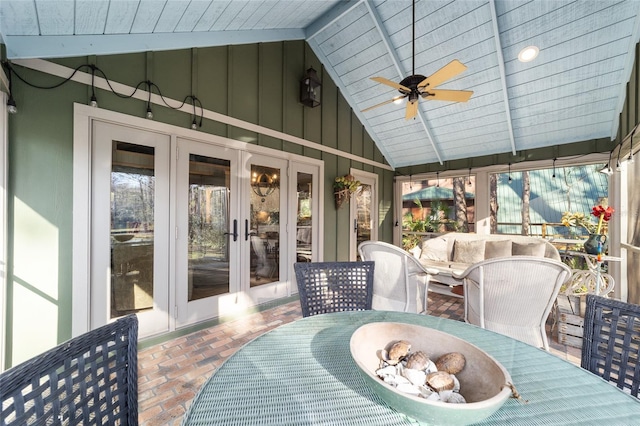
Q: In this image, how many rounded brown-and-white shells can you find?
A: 4